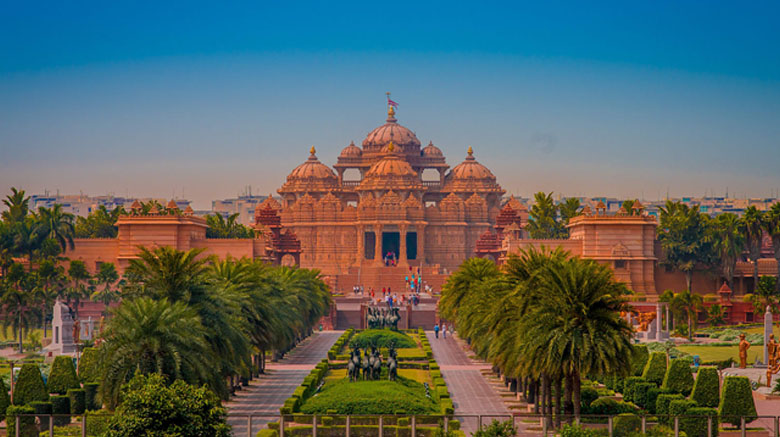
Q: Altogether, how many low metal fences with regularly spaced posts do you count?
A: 1